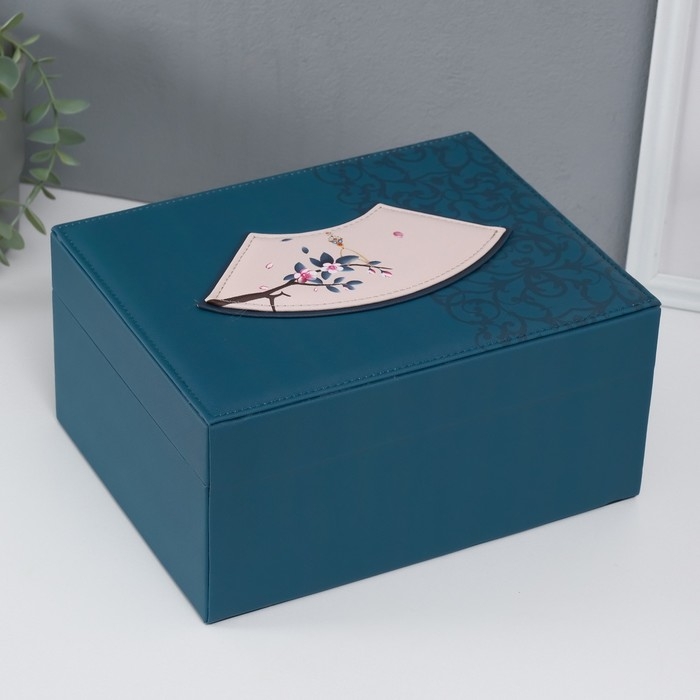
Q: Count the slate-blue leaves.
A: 15